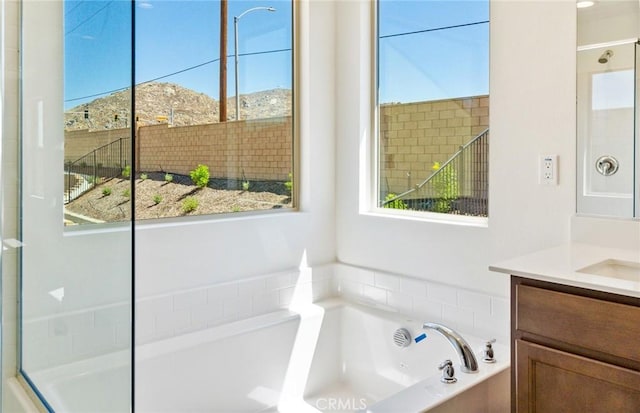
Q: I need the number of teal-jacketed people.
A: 0